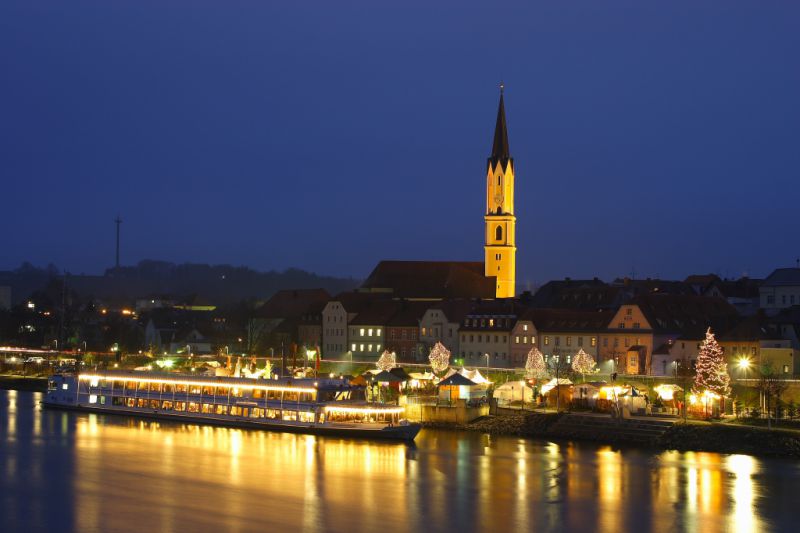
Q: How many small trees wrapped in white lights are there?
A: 4